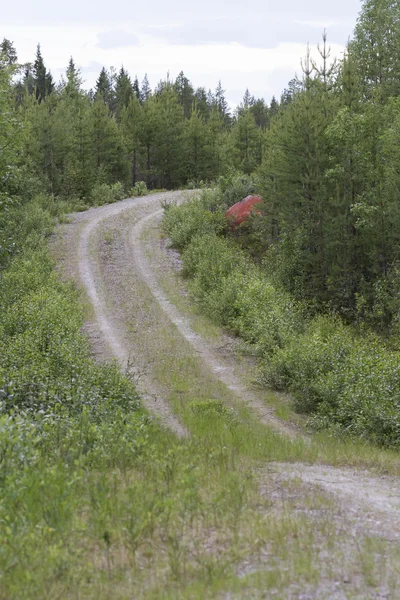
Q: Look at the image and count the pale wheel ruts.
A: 2